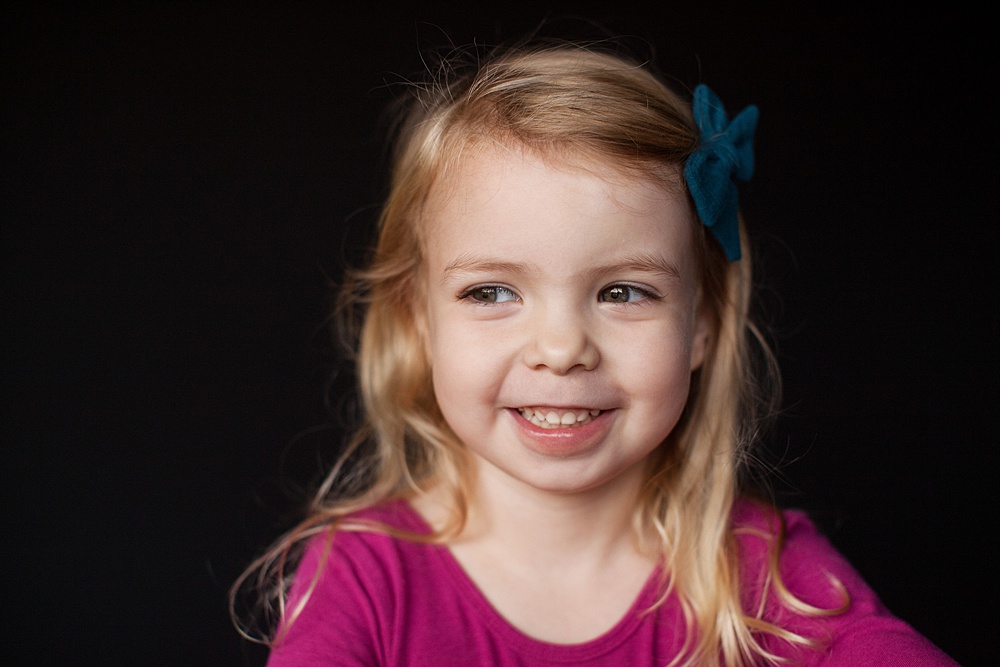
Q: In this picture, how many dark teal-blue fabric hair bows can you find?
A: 1